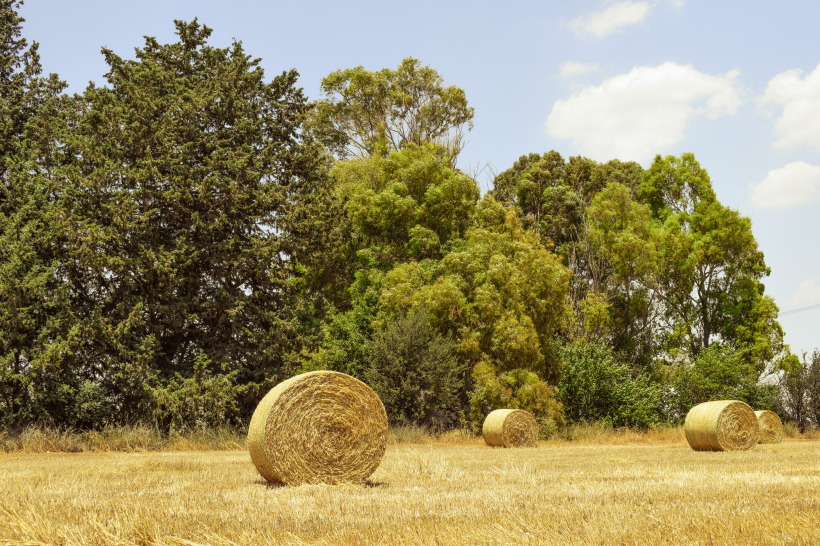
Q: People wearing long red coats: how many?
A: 0